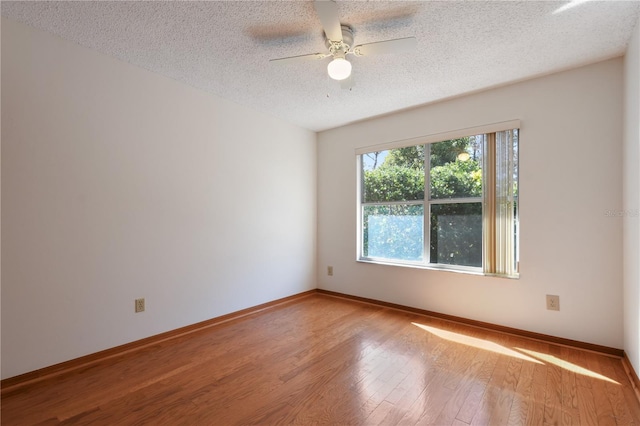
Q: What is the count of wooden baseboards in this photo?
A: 3